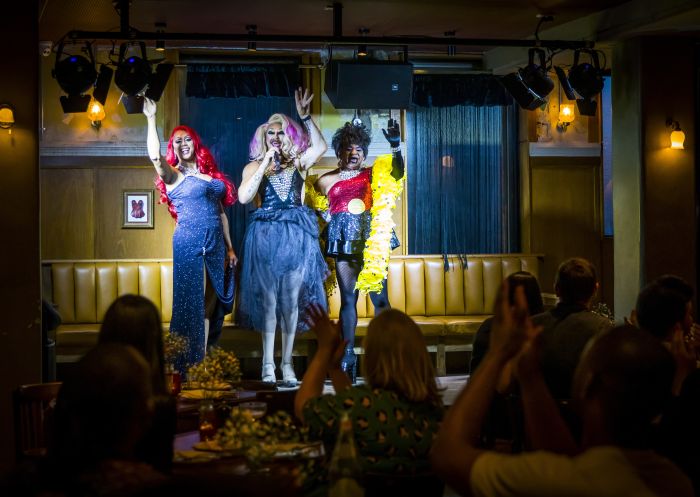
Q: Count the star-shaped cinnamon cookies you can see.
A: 0